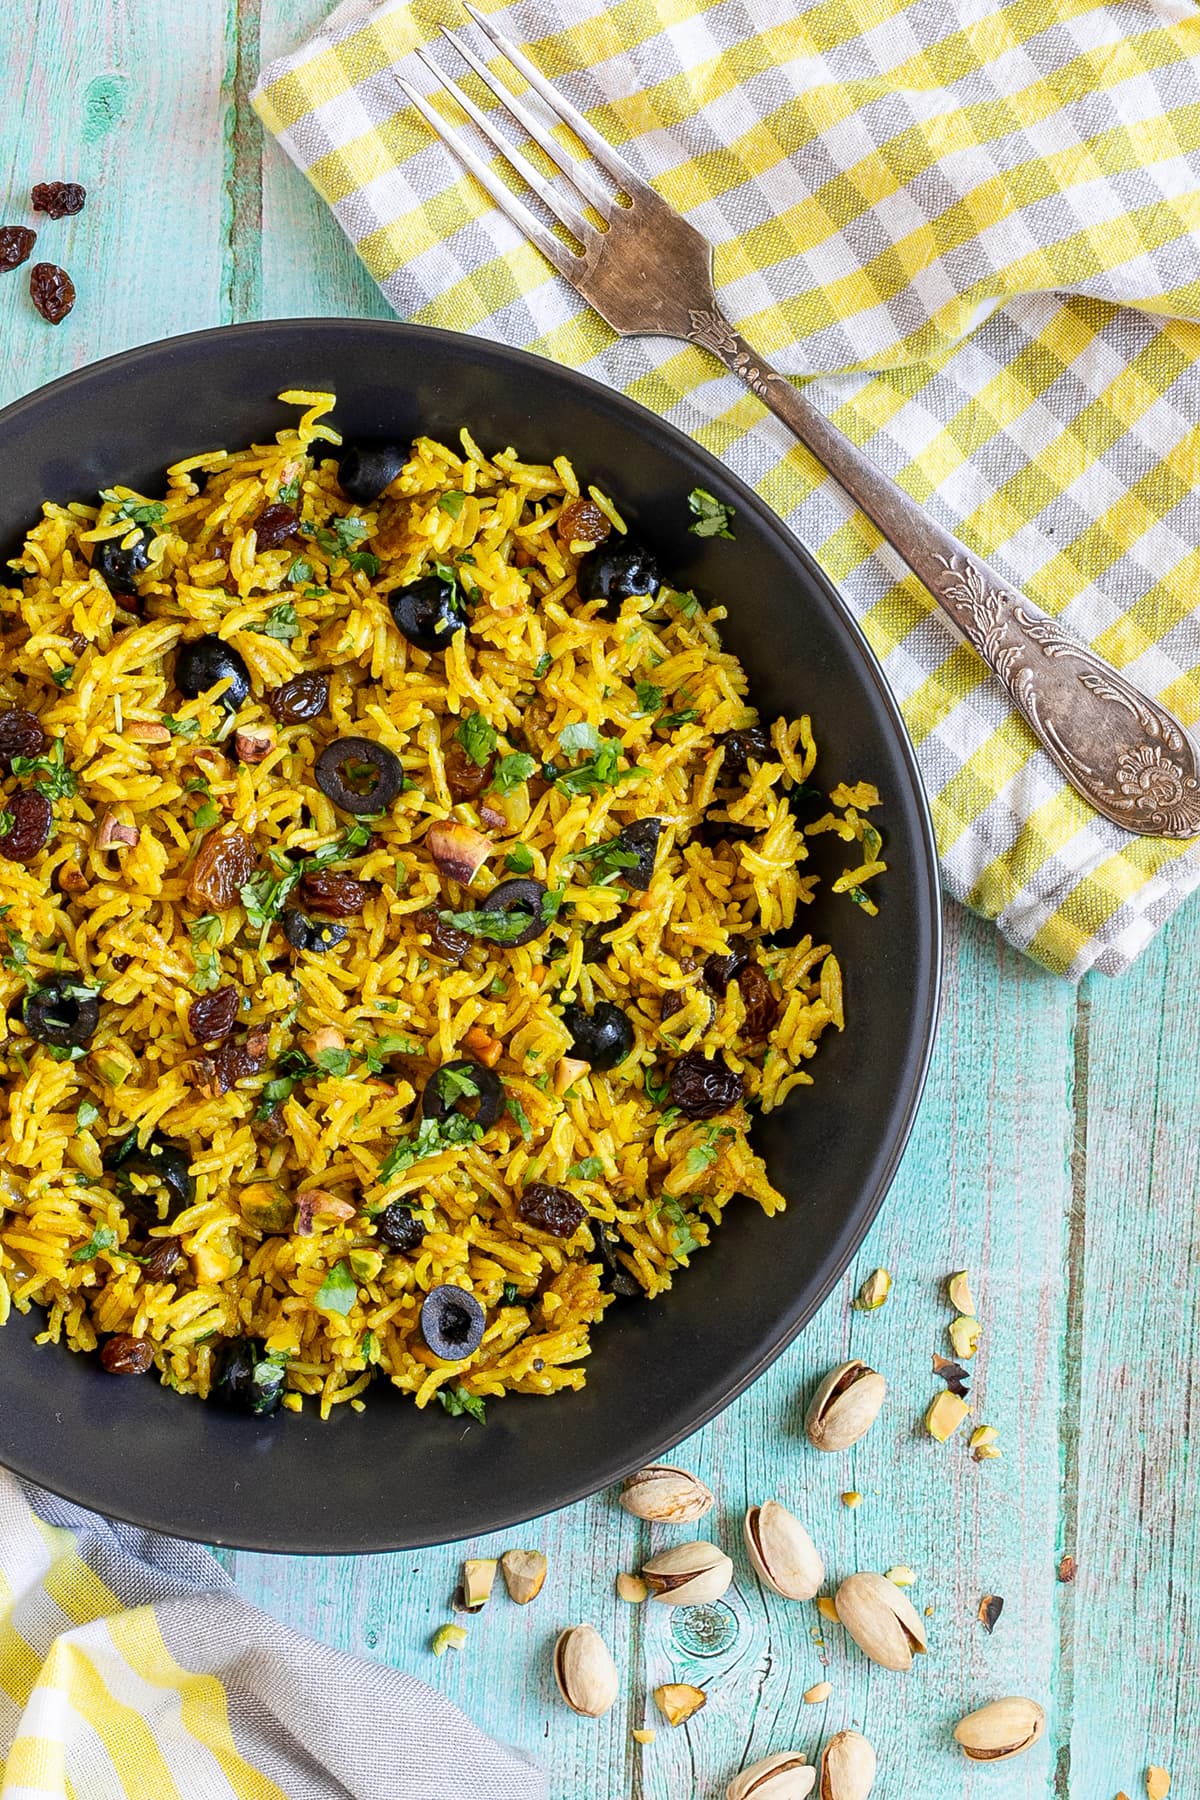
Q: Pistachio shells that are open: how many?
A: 9